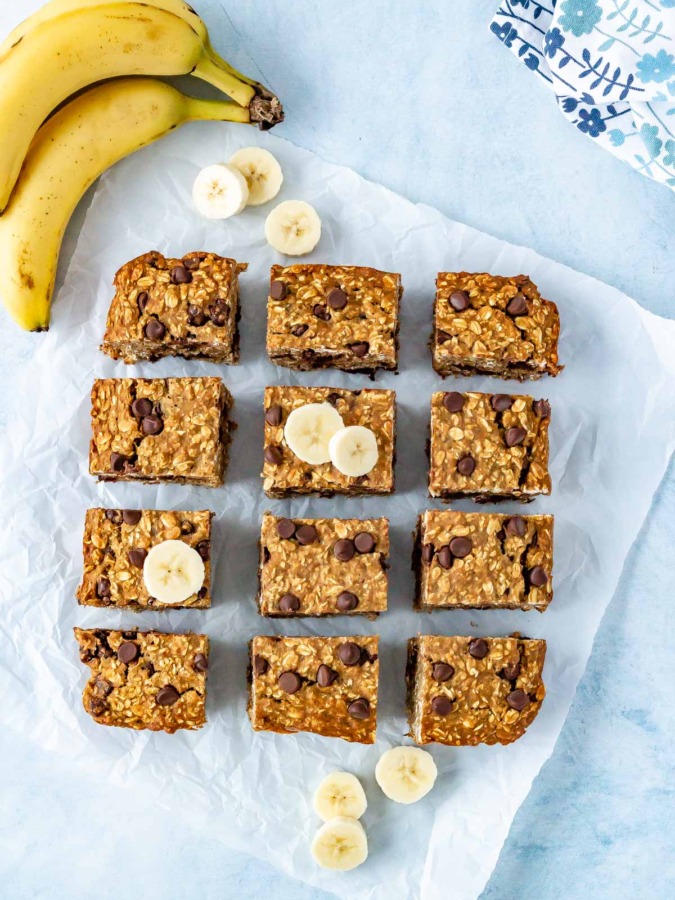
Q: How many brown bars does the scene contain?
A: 12